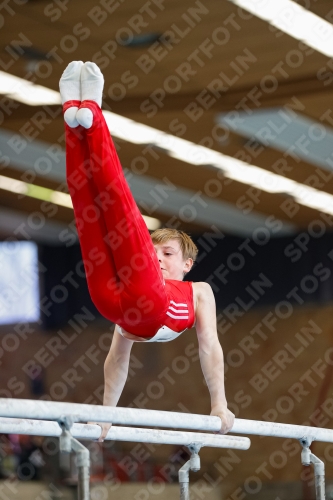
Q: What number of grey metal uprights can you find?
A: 3